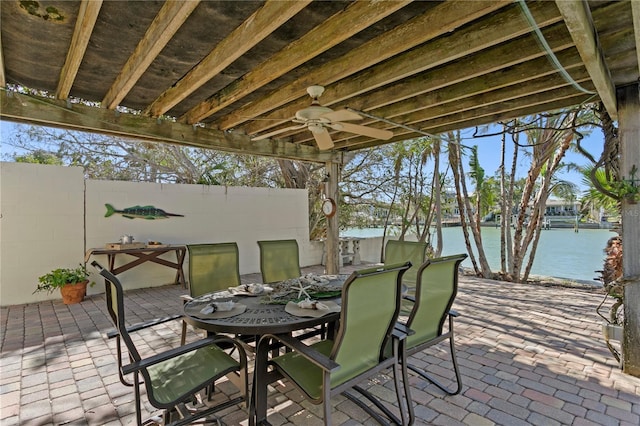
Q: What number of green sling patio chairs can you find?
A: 6